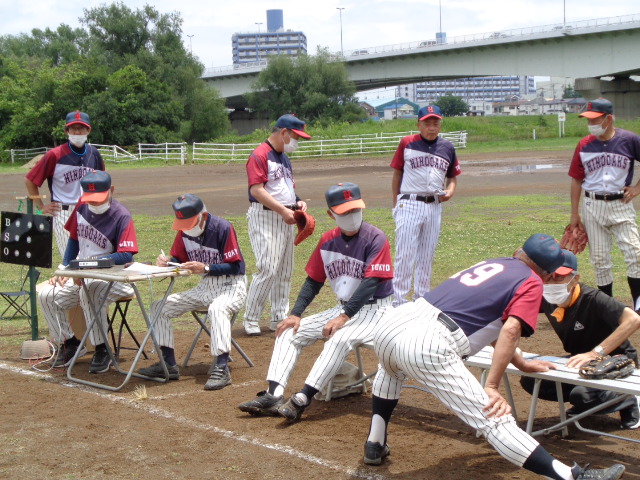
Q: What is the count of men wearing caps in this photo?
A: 9